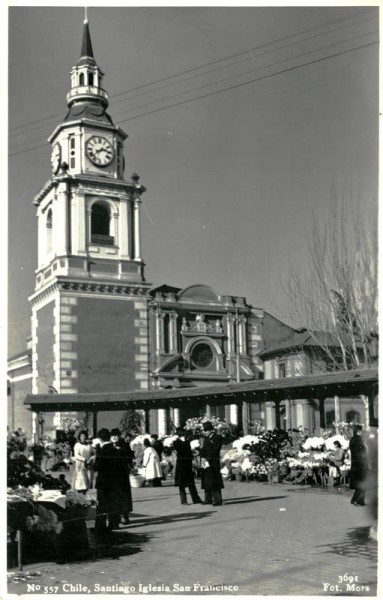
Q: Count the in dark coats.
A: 5